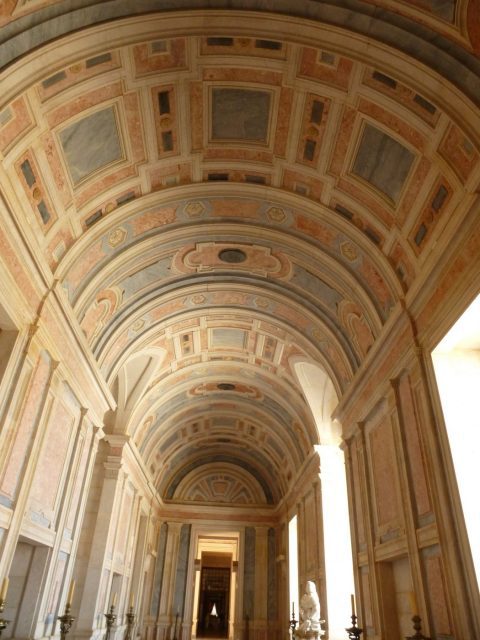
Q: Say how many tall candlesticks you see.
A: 7